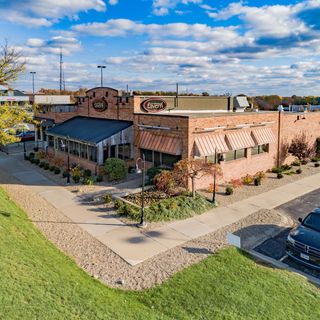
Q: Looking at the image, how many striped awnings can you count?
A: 4